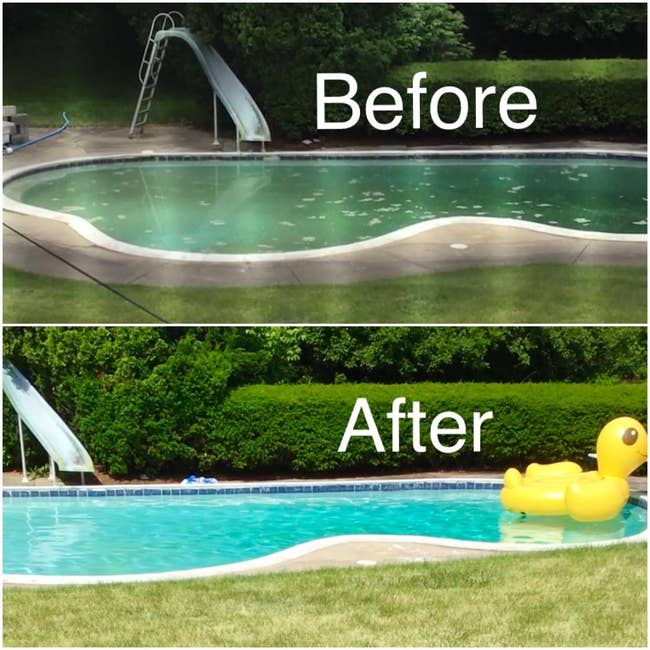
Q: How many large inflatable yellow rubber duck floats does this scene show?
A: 1